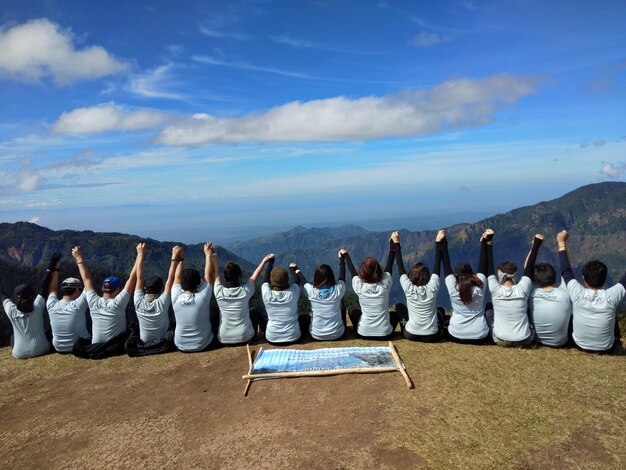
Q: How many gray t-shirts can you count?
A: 14